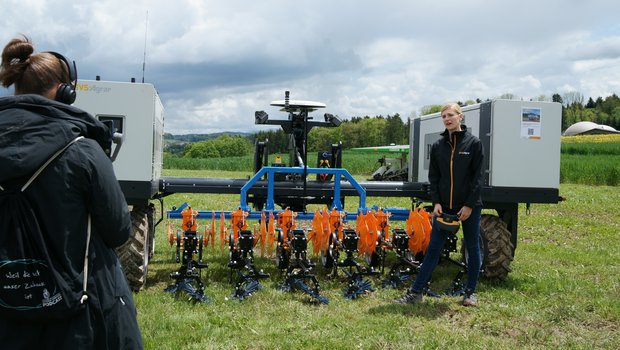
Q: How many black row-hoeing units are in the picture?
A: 6